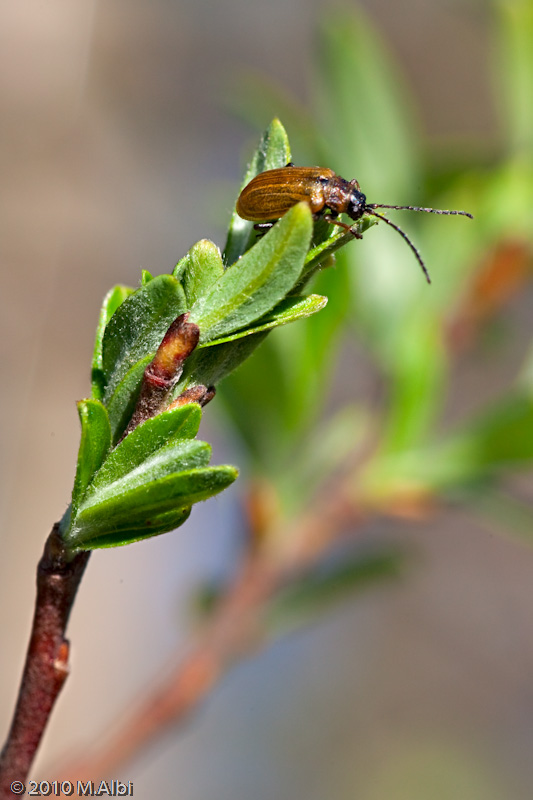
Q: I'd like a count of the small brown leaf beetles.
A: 1